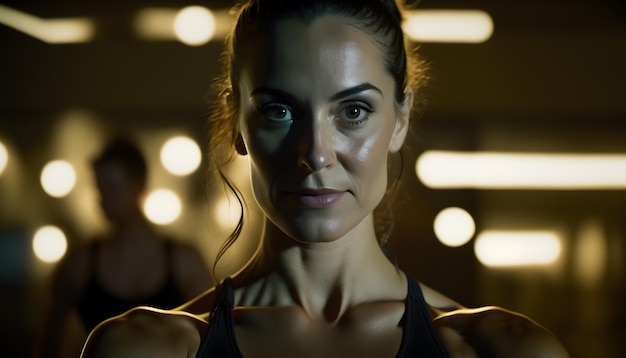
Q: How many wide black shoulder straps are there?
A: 2